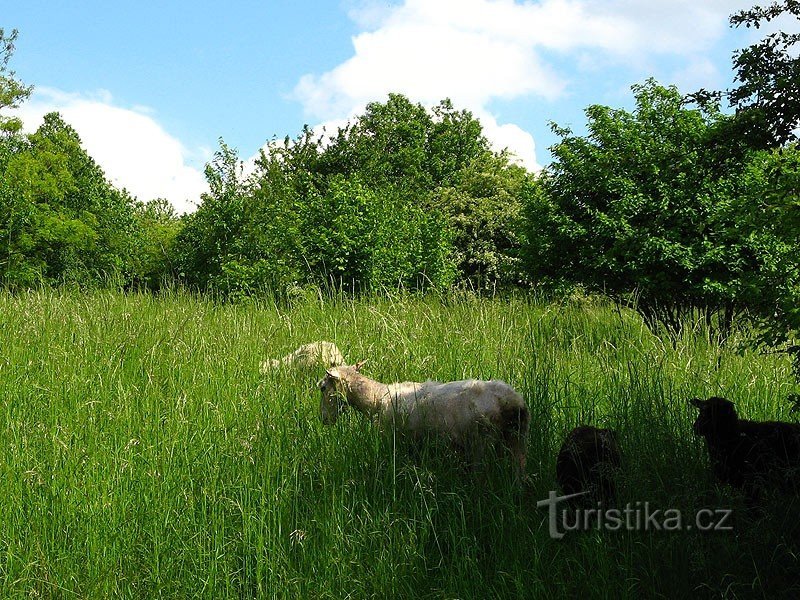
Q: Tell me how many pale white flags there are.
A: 0